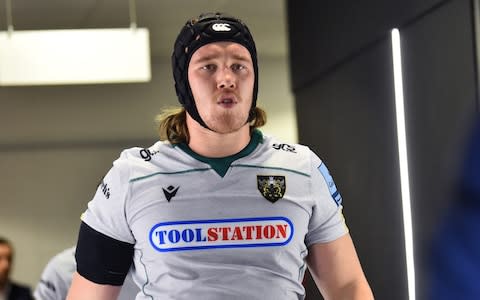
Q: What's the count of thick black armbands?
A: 1